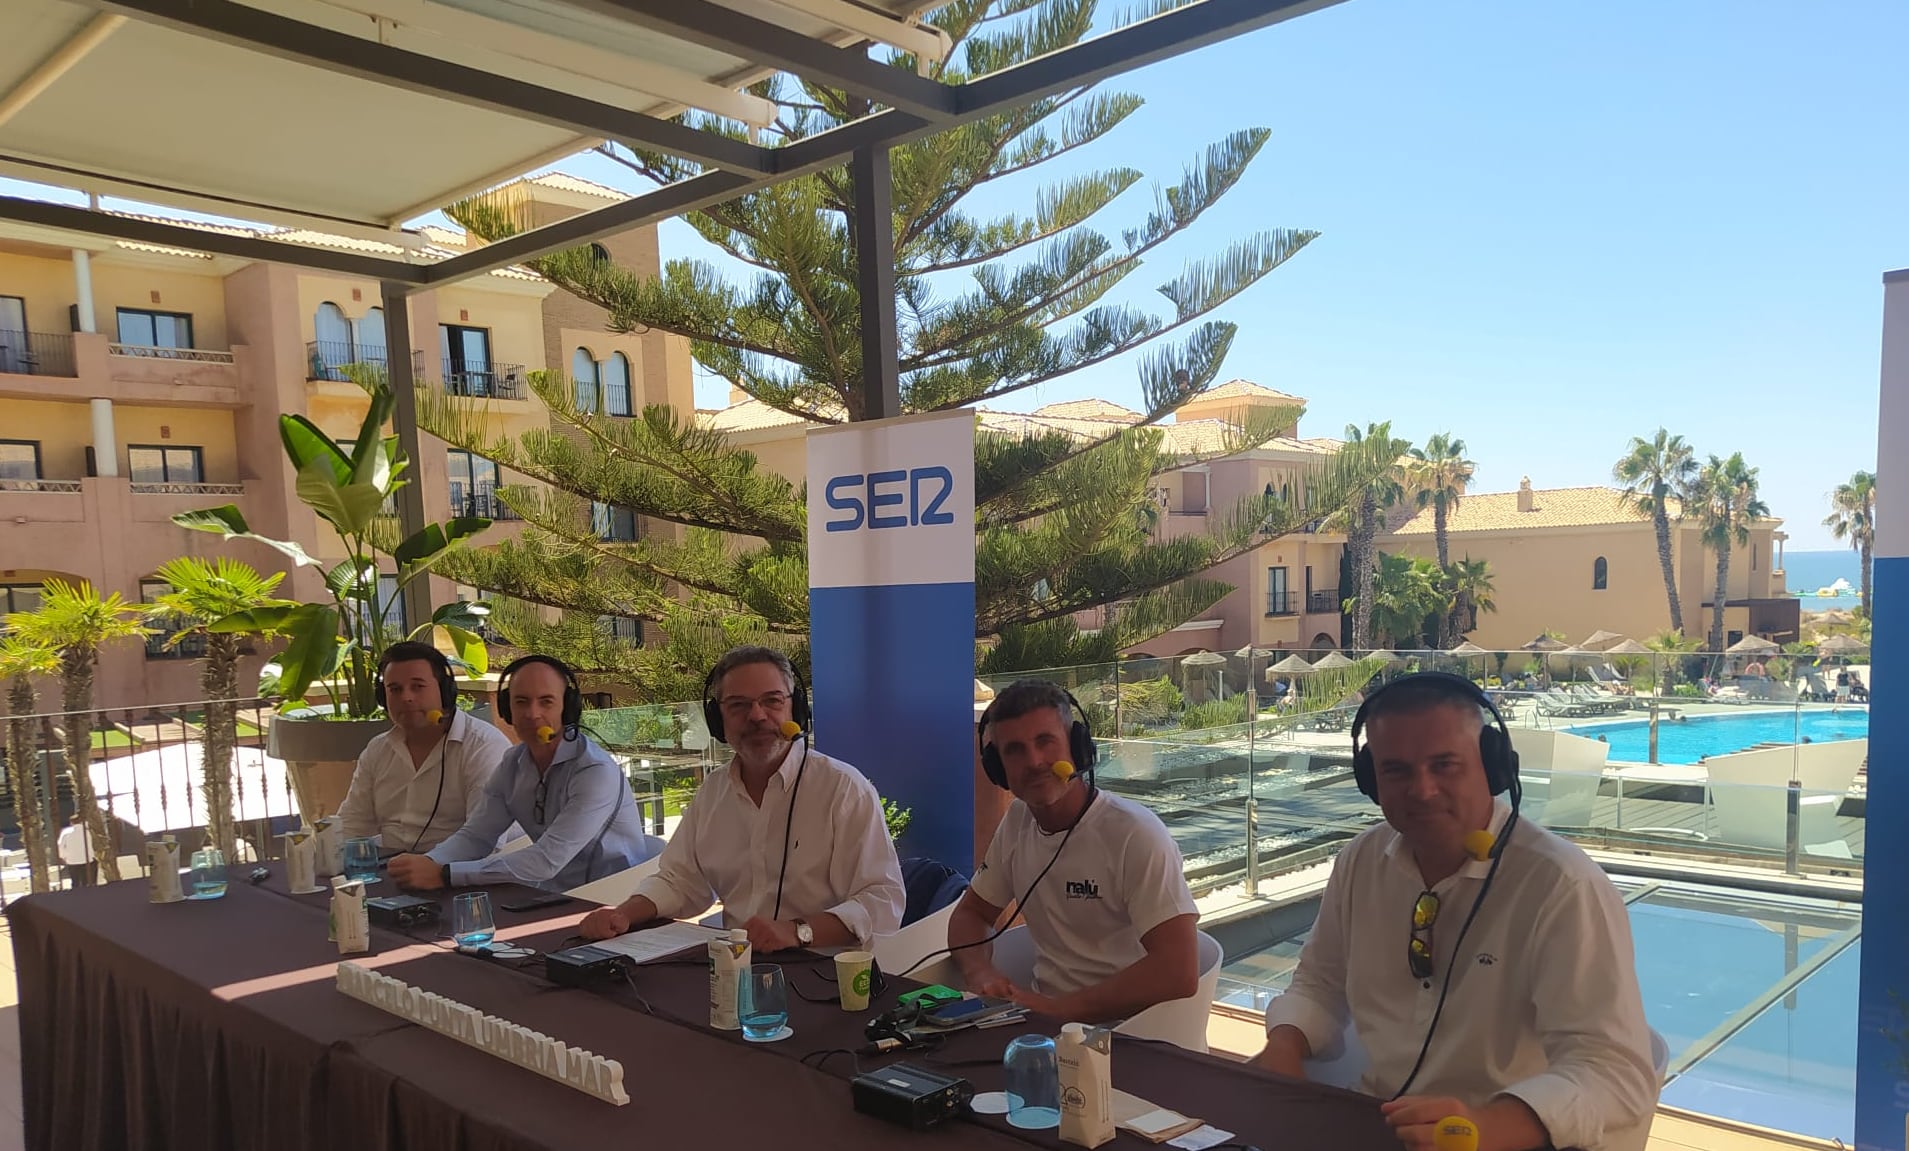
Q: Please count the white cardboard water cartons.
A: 6